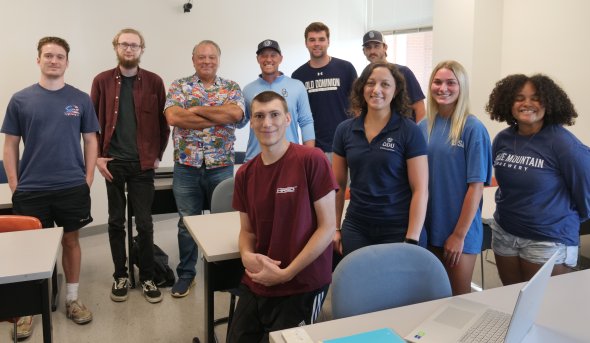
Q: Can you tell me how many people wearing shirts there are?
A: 10